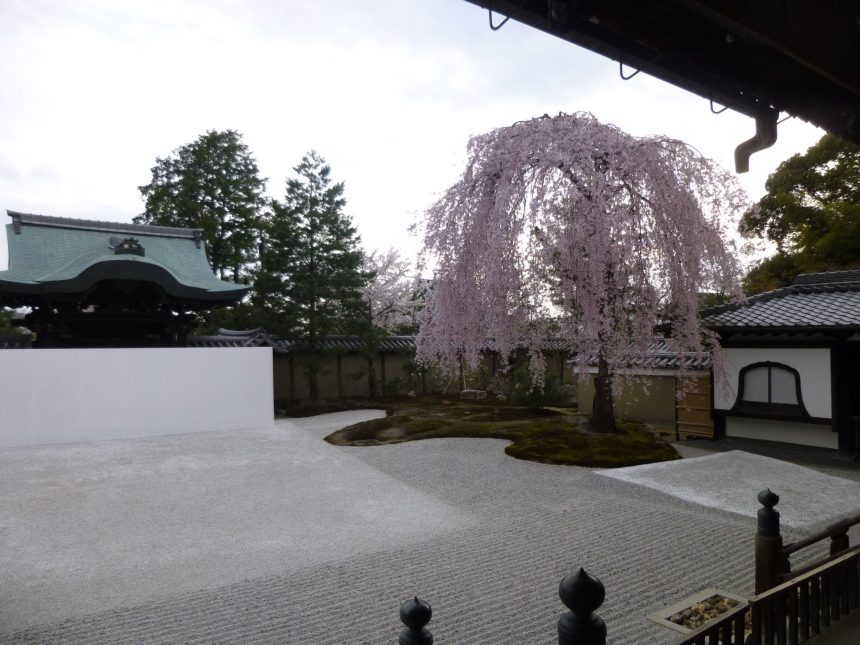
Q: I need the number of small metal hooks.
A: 3